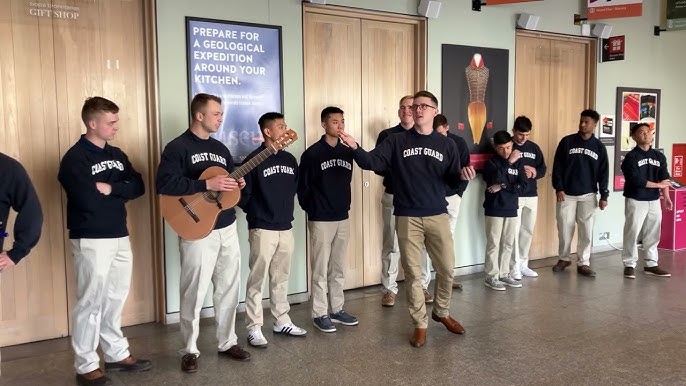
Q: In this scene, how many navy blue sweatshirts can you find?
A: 12